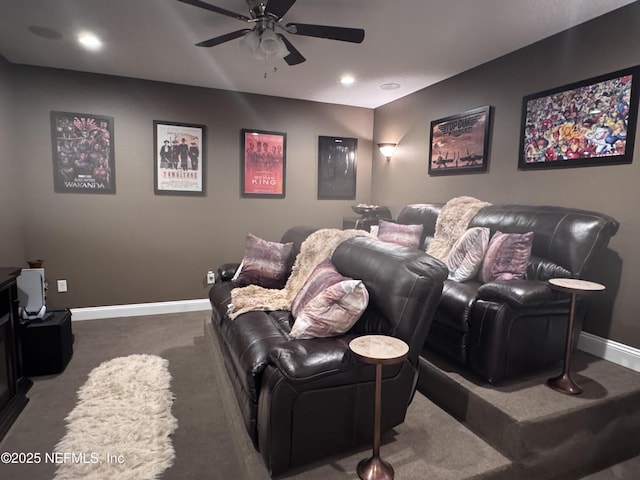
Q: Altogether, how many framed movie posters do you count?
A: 6